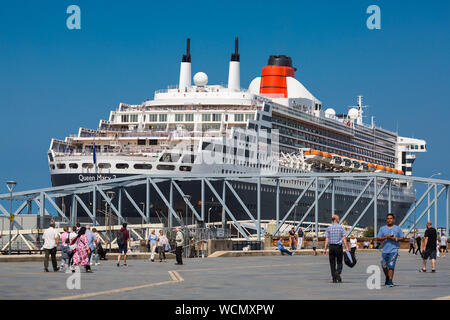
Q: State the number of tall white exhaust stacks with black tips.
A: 2